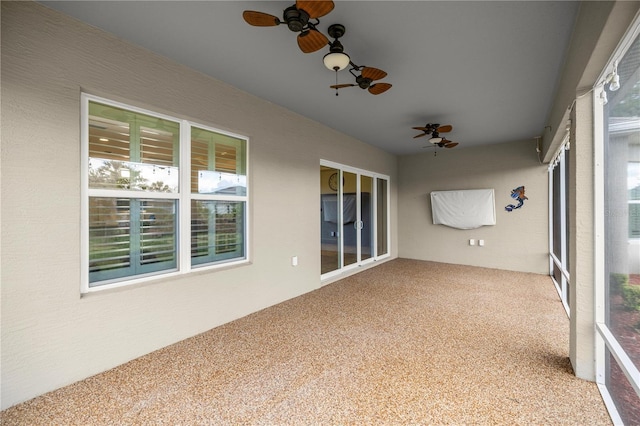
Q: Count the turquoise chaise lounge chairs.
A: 0